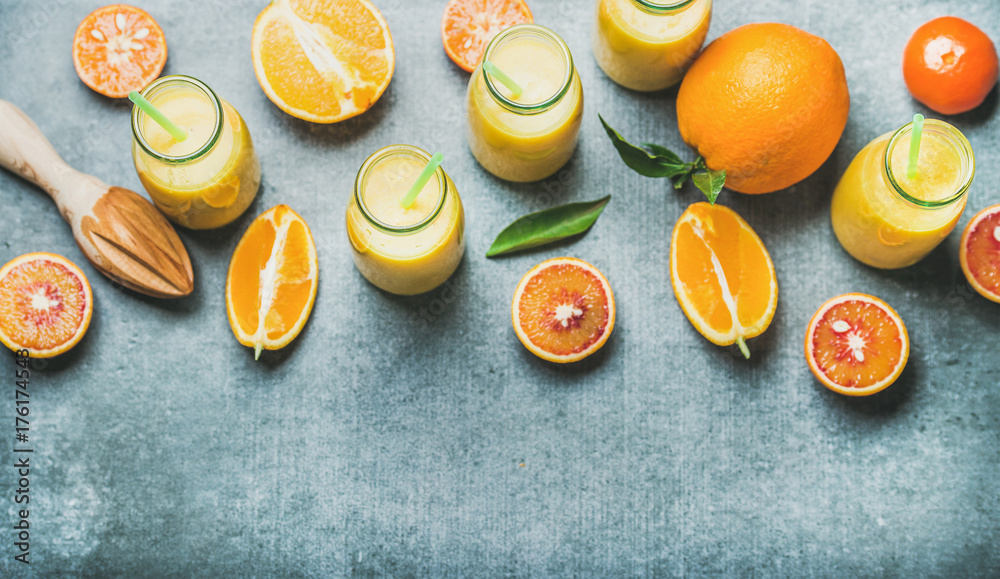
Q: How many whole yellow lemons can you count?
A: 0